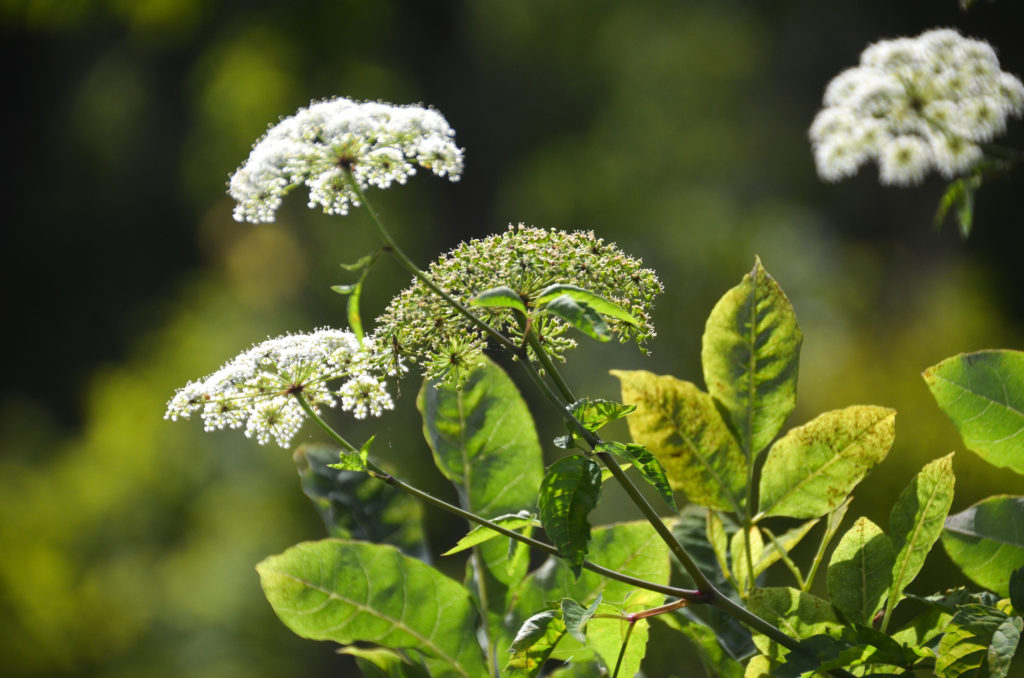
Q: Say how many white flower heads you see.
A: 3